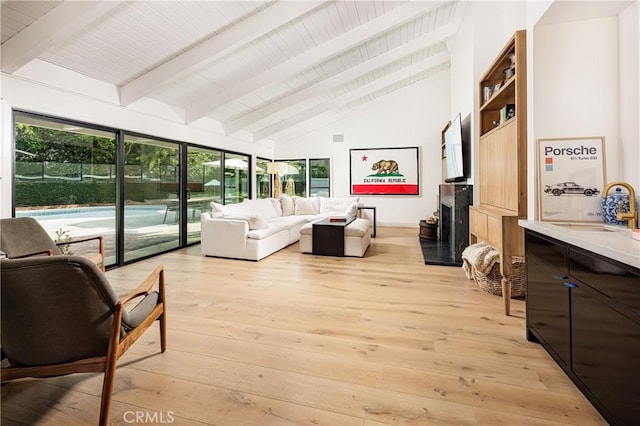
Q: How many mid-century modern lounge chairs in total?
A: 2